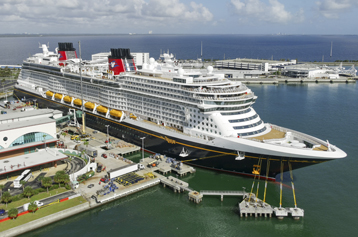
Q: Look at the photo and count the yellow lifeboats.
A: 7